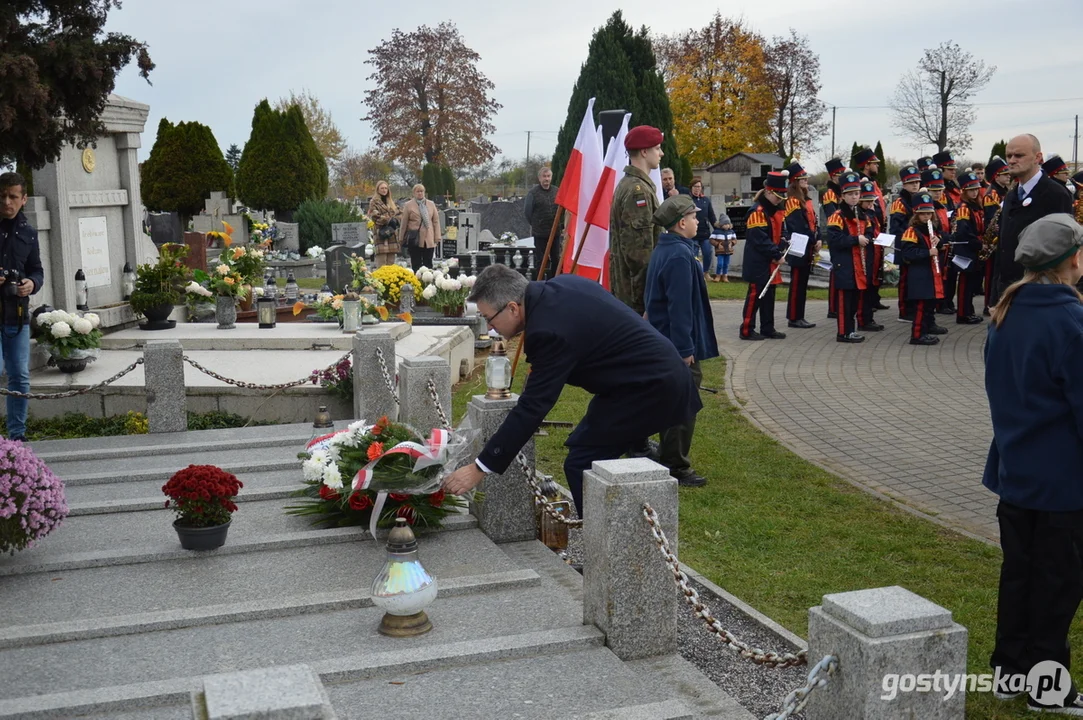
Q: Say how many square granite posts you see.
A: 7